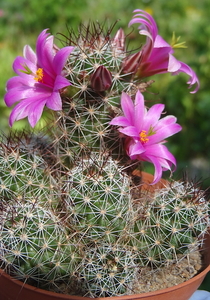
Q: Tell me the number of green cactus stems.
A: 6